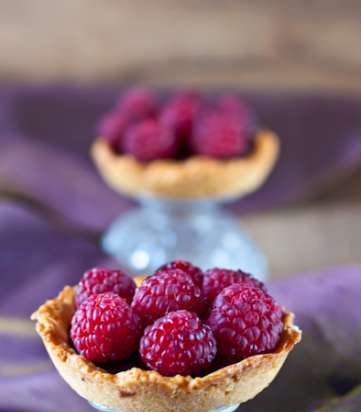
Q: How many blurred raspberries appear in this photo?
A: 6